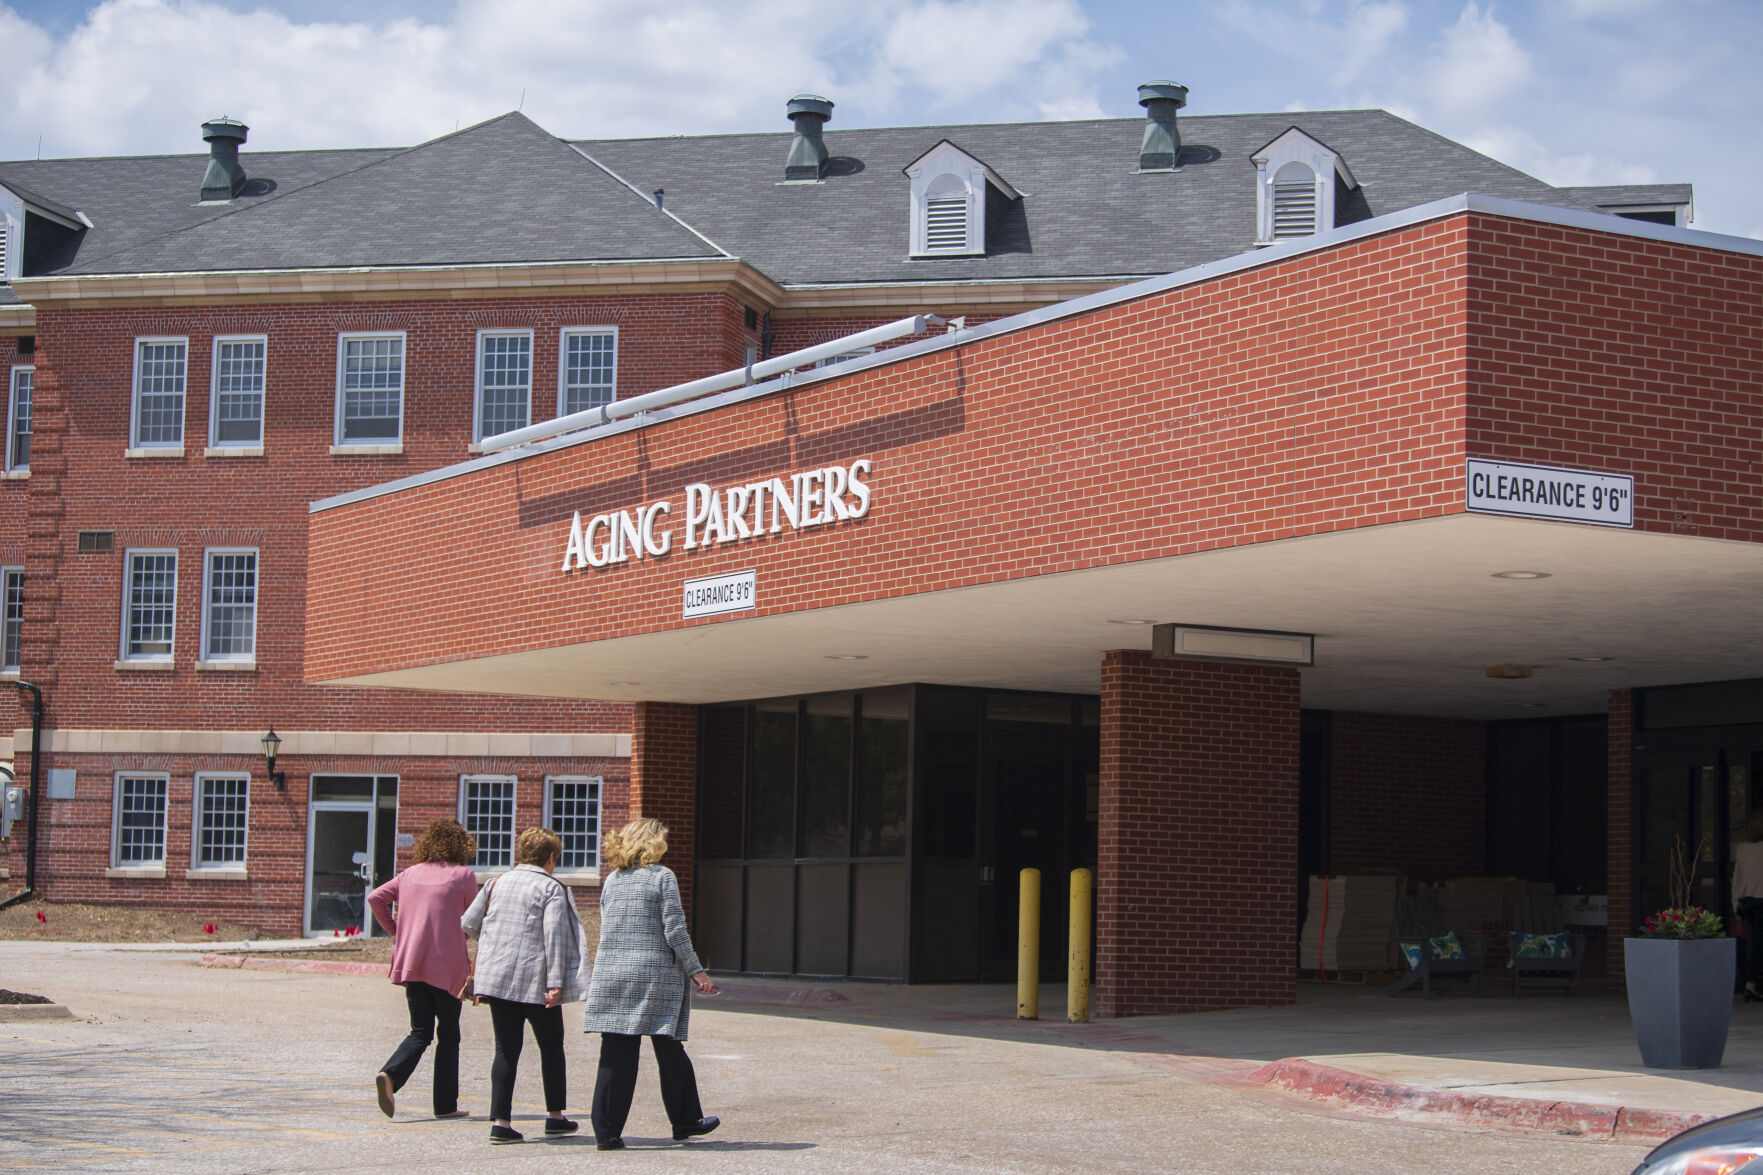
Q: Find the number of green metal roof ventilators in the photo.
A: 3